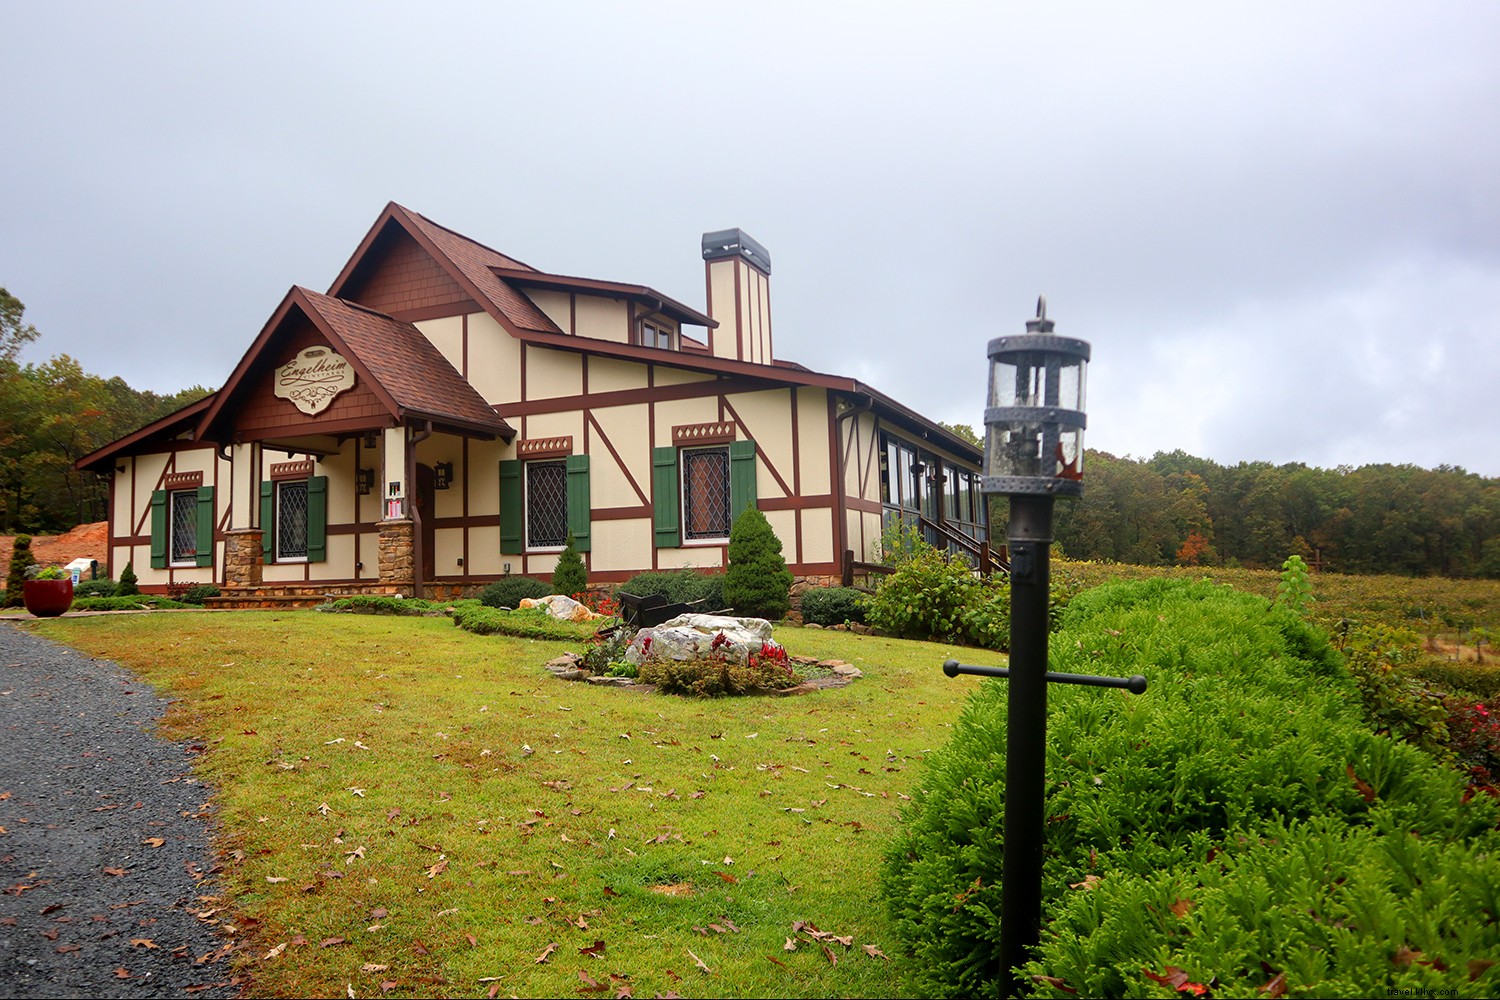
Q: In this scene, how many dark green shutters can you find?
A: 8